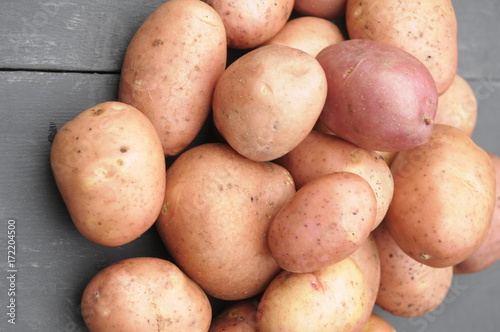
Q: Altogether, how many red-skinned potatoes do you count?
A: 1